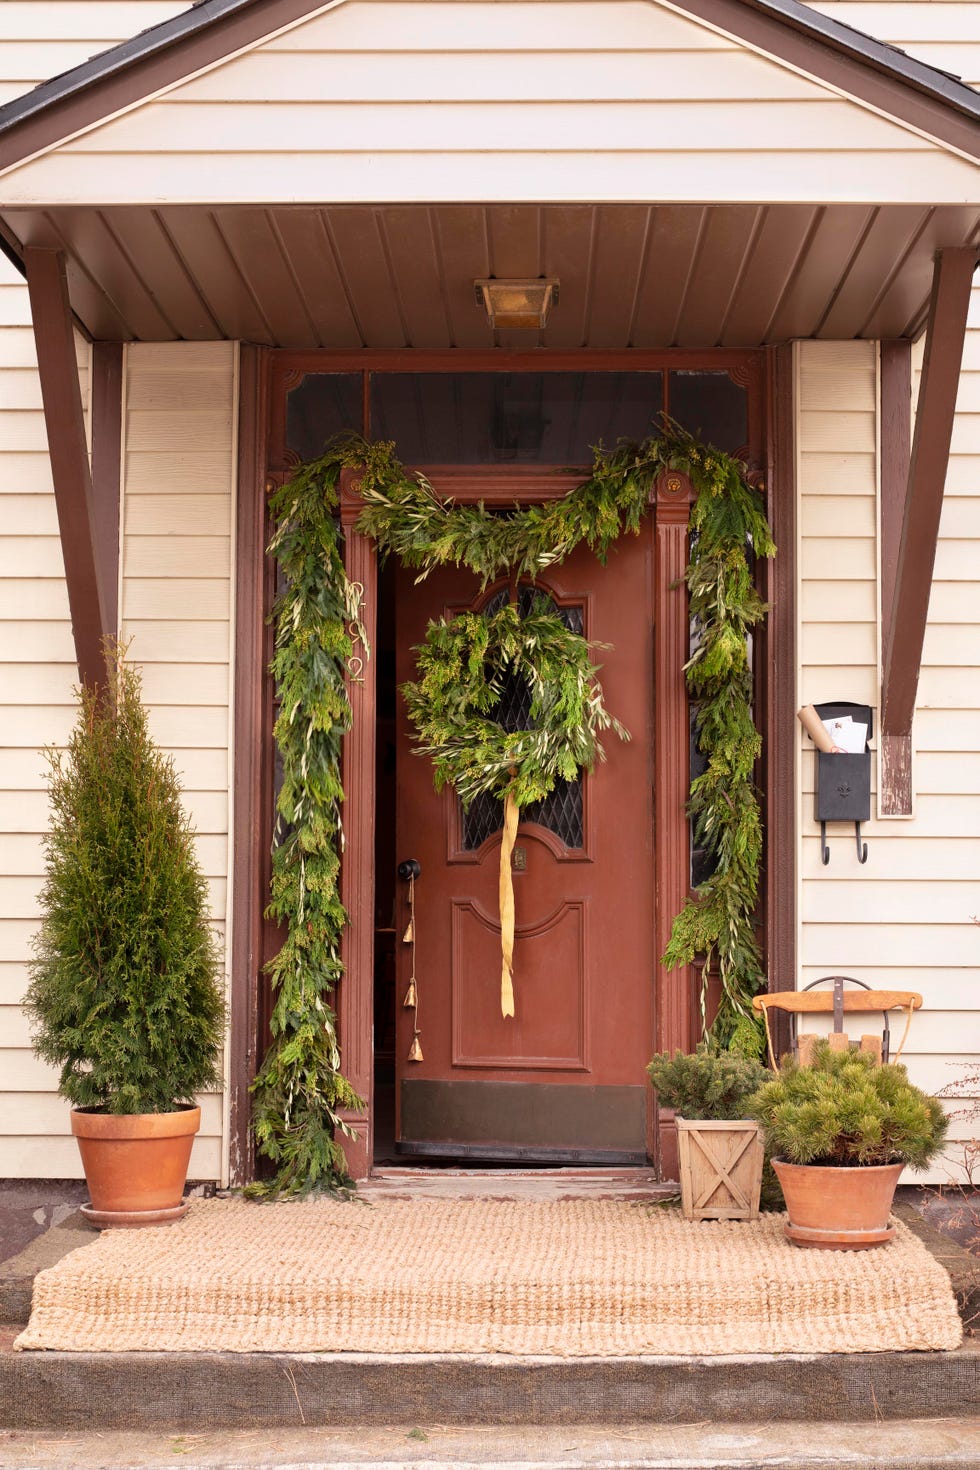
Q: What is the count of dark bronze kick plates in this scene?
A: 1